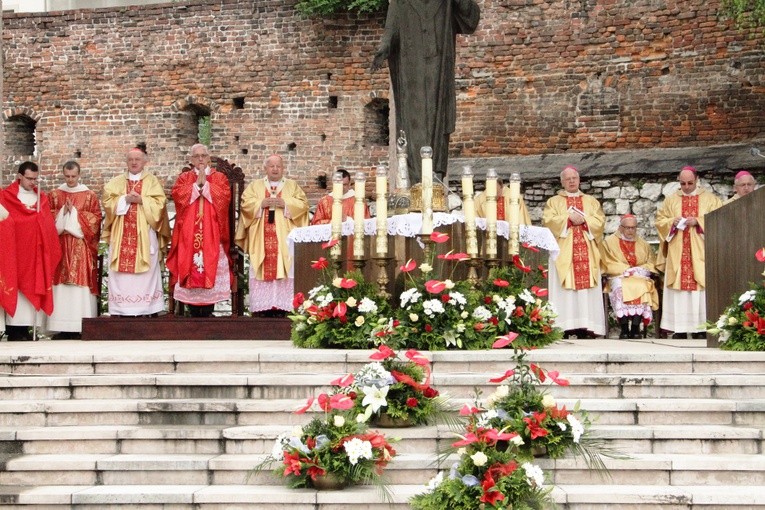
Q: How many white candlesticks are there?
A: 7